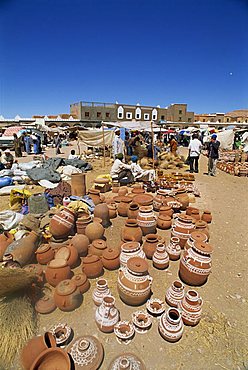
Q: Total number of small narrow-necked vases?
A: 7